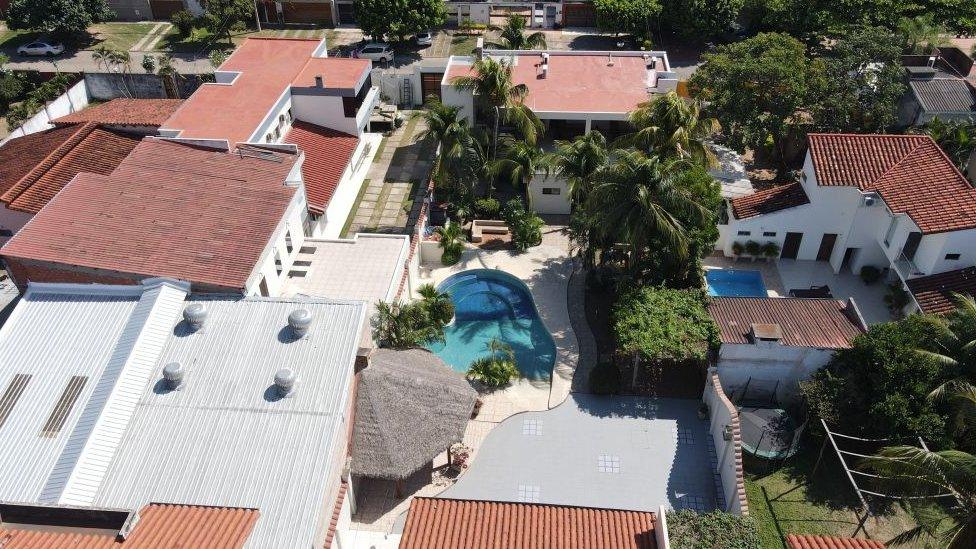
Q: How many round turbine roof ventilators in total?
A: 4